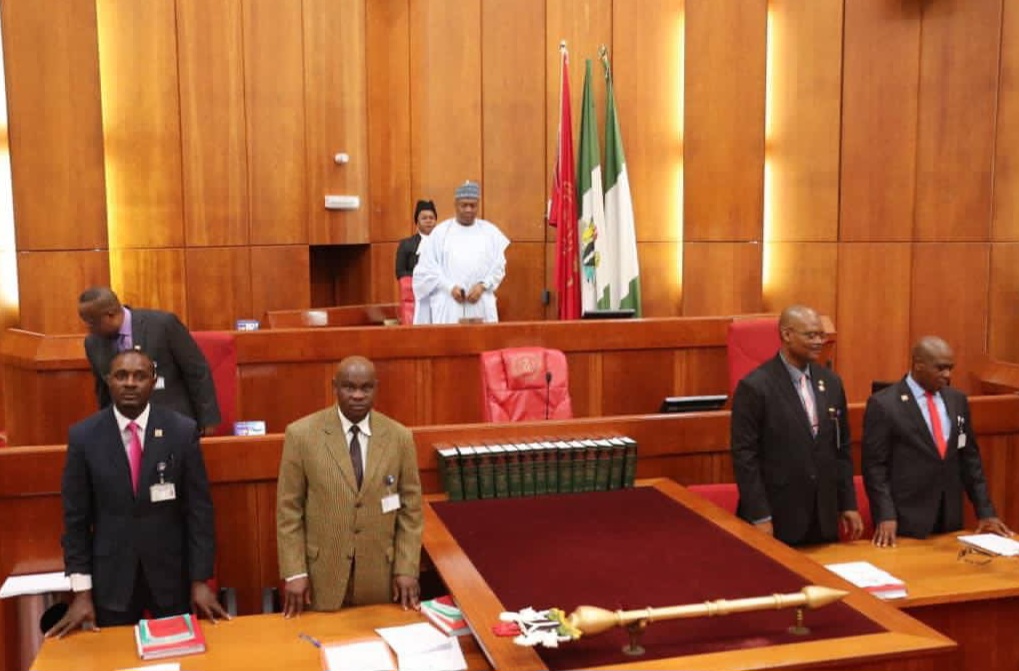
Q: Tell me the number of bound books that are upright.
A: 14